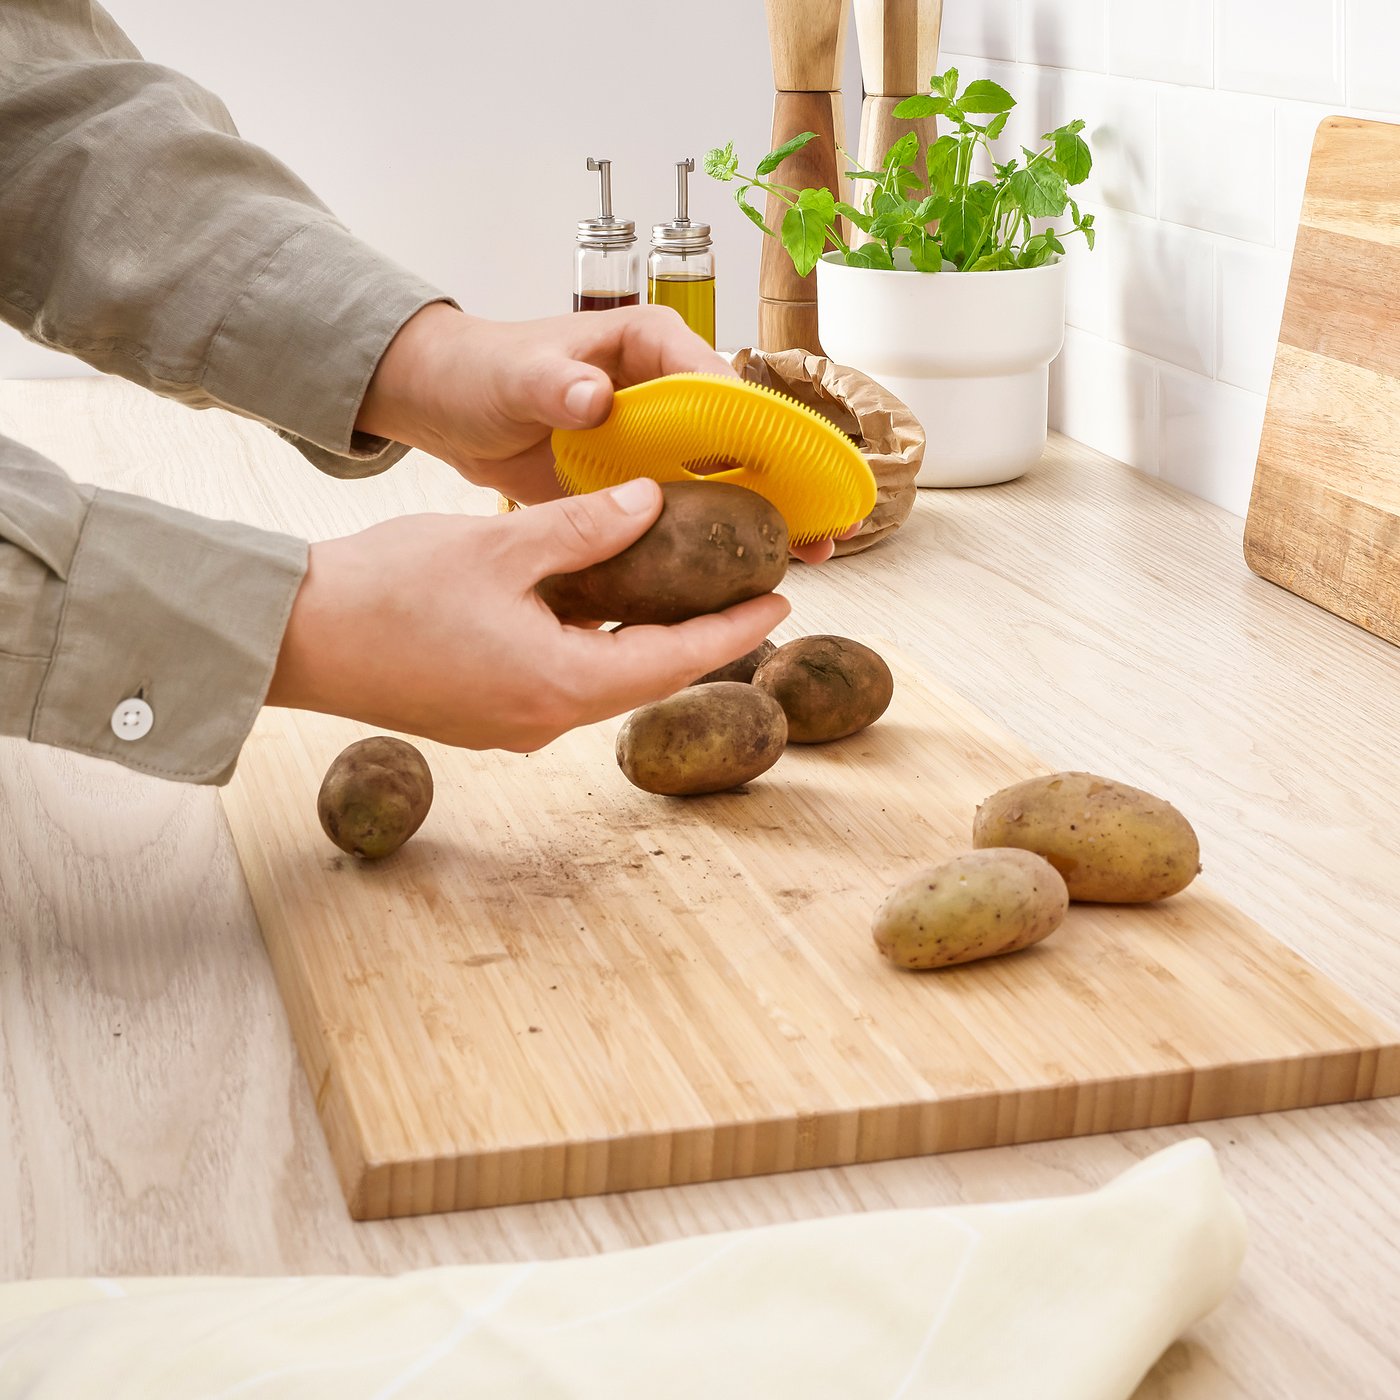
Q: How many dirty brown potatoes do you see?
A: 5